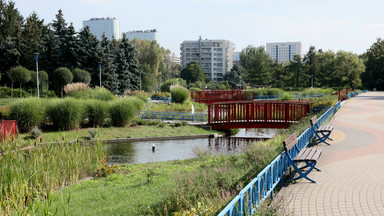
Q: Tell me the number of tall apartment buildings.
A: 4